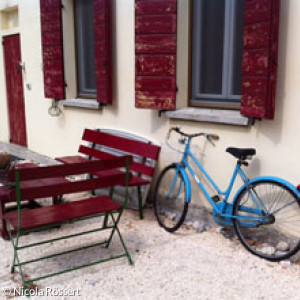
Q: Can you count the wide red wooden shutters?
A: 4